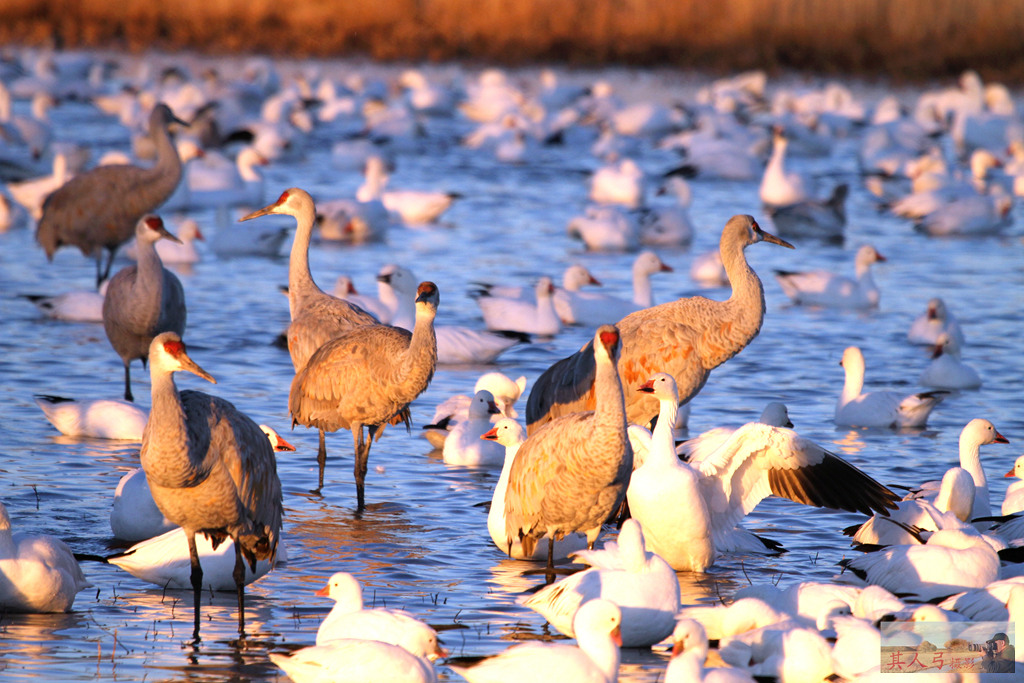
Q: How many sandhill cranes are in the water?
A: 7